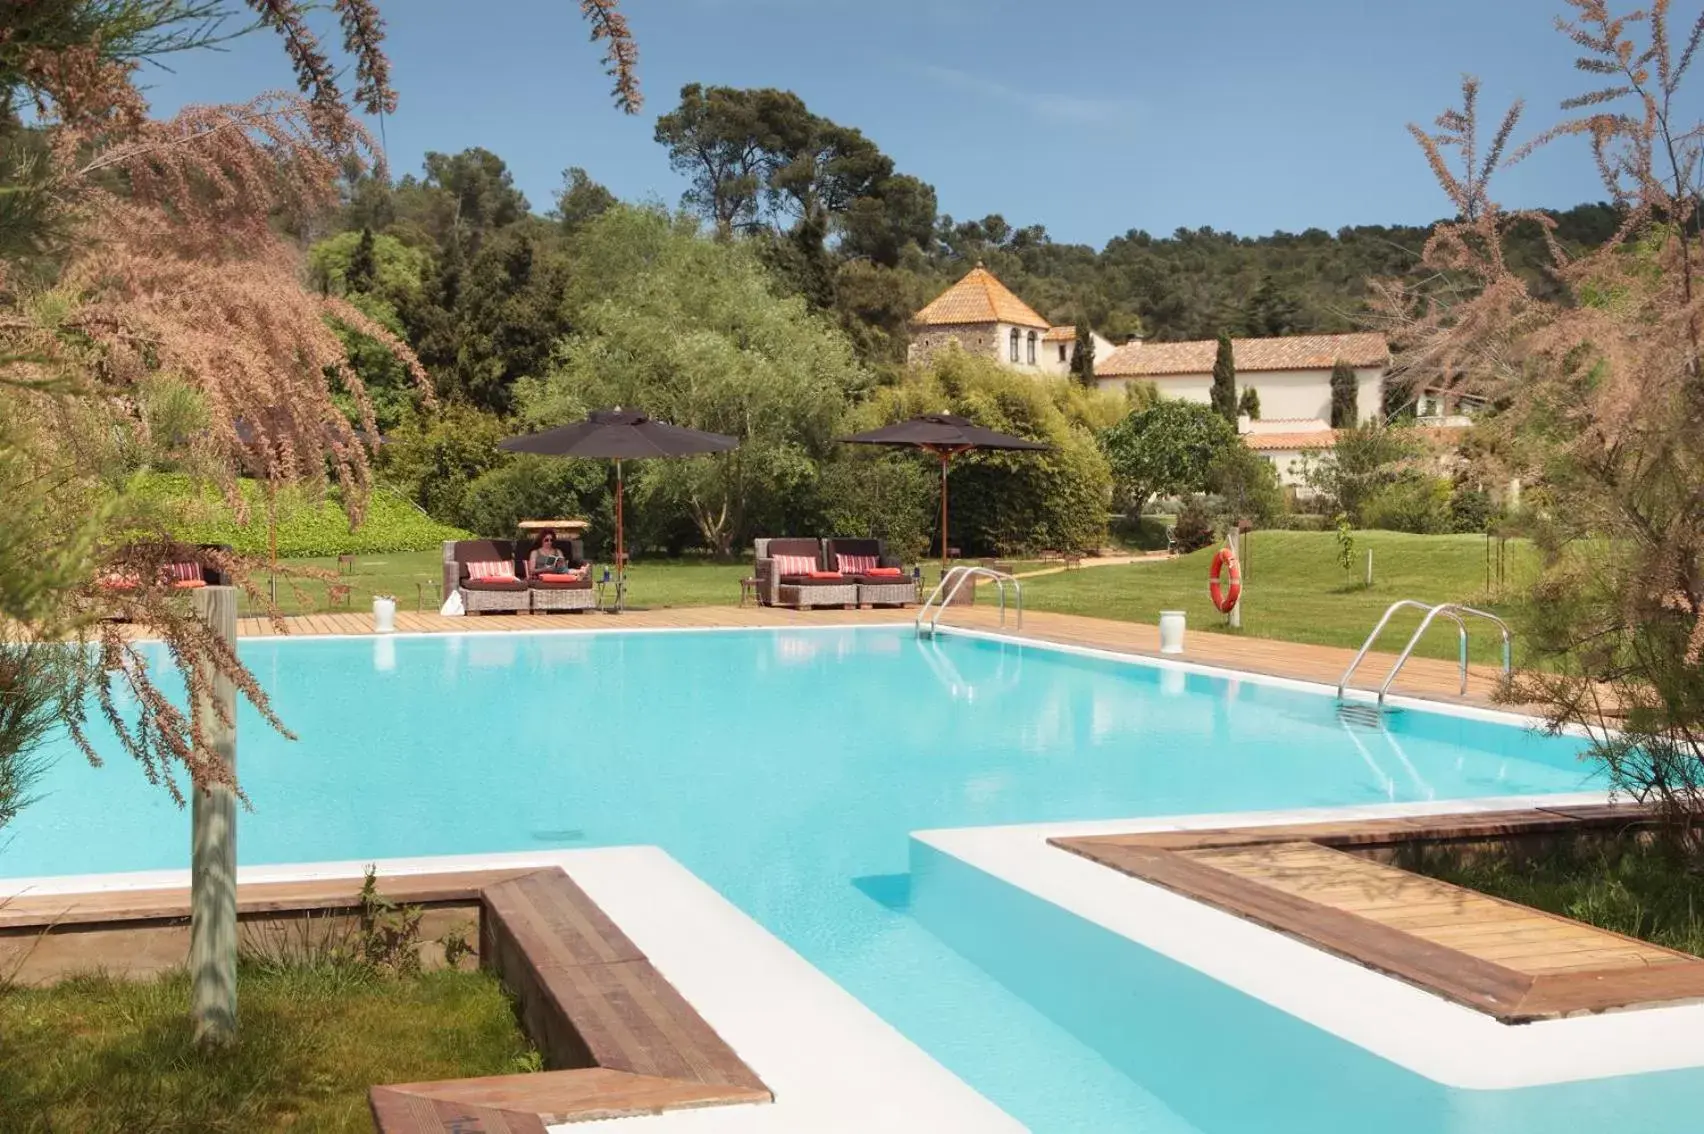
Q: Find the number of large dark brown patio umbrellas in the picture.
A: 2